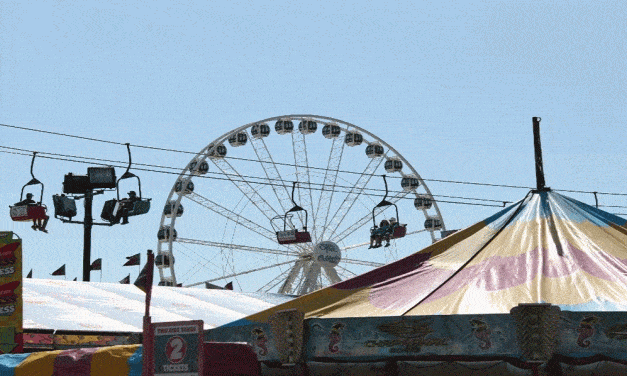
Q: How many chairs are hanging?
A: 4